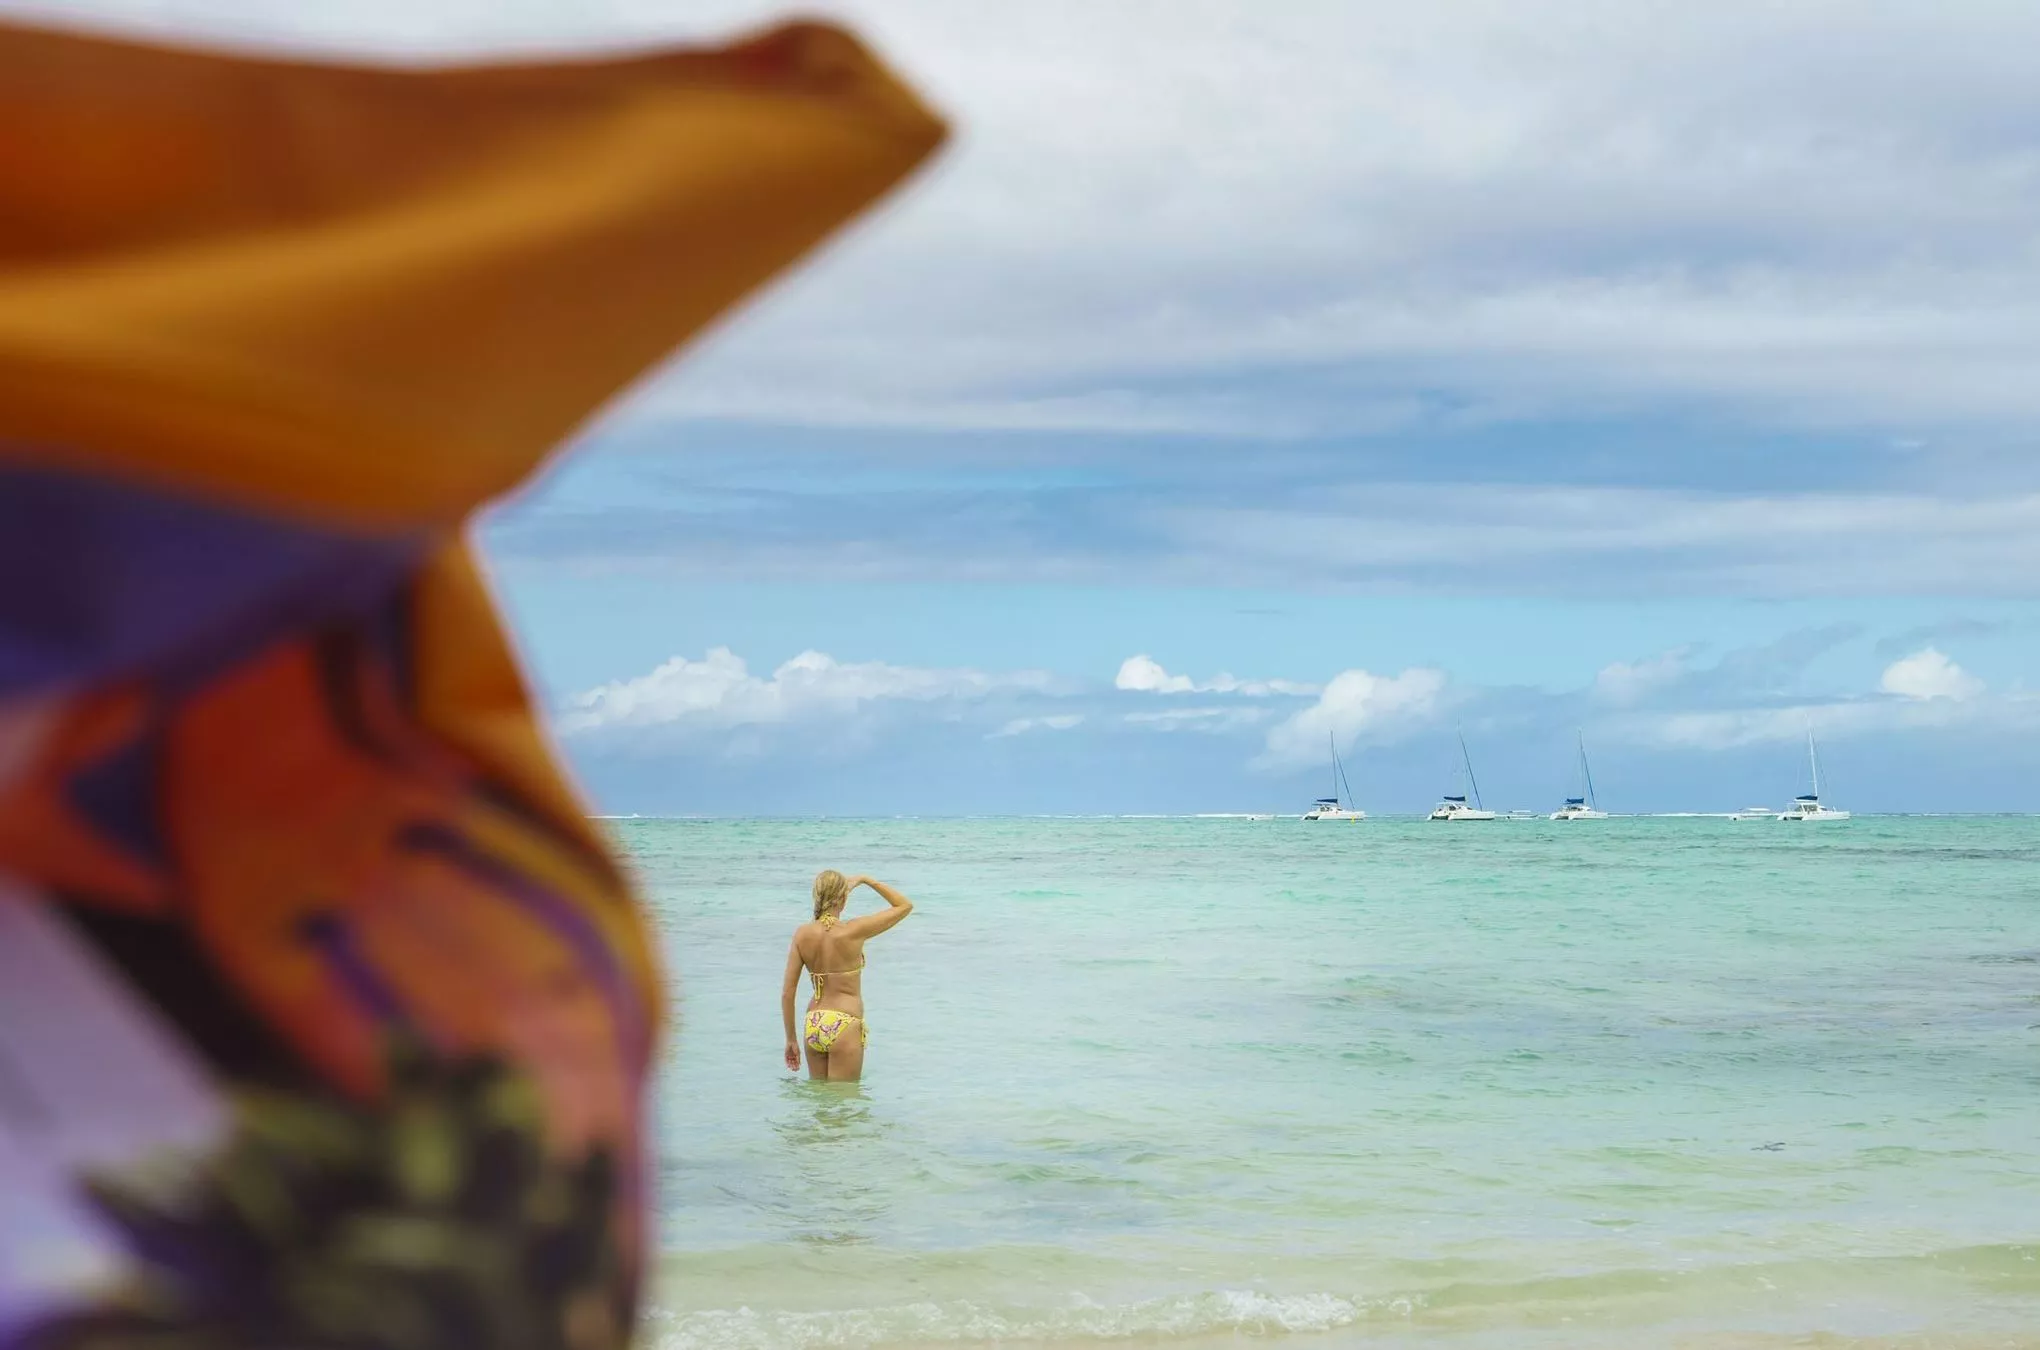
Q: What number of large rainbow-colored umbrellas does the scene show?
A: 0